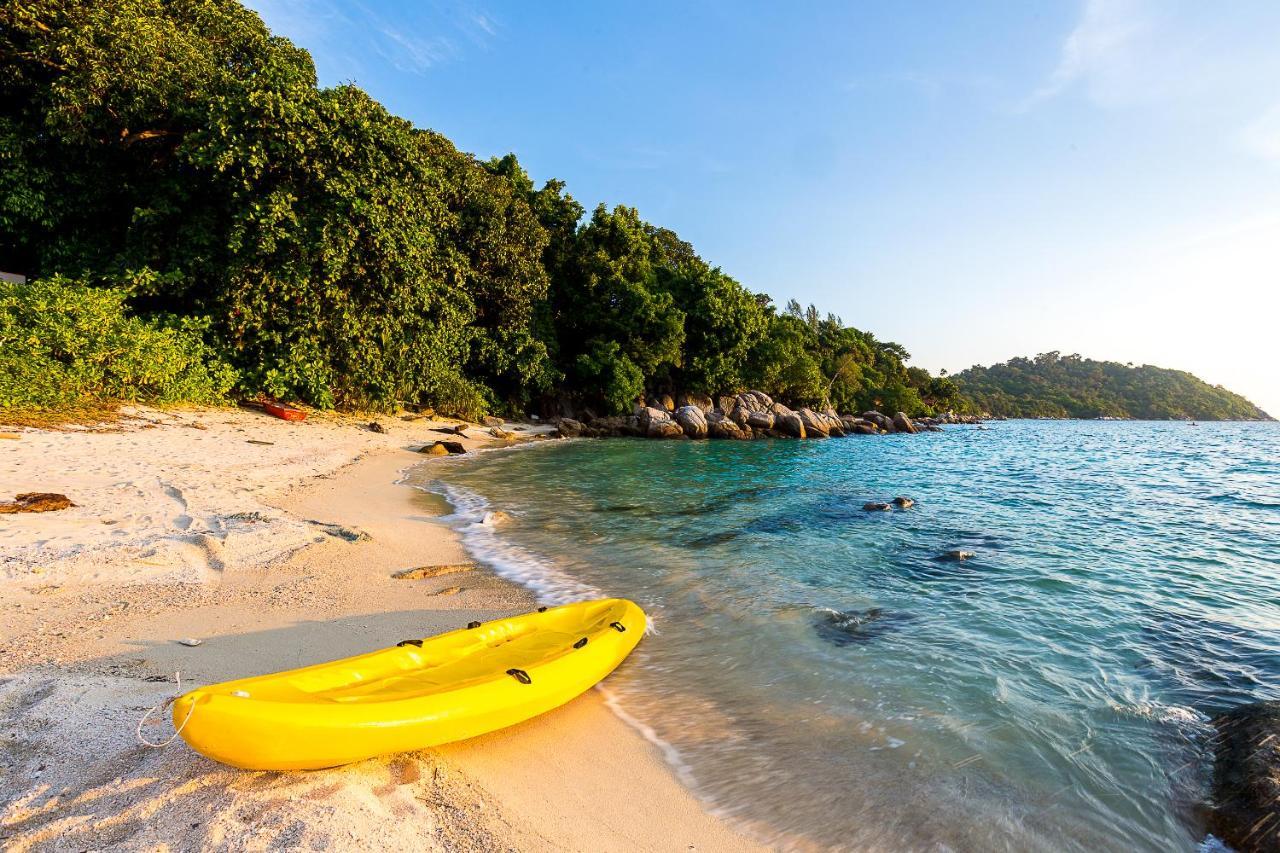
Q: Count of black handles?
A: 6